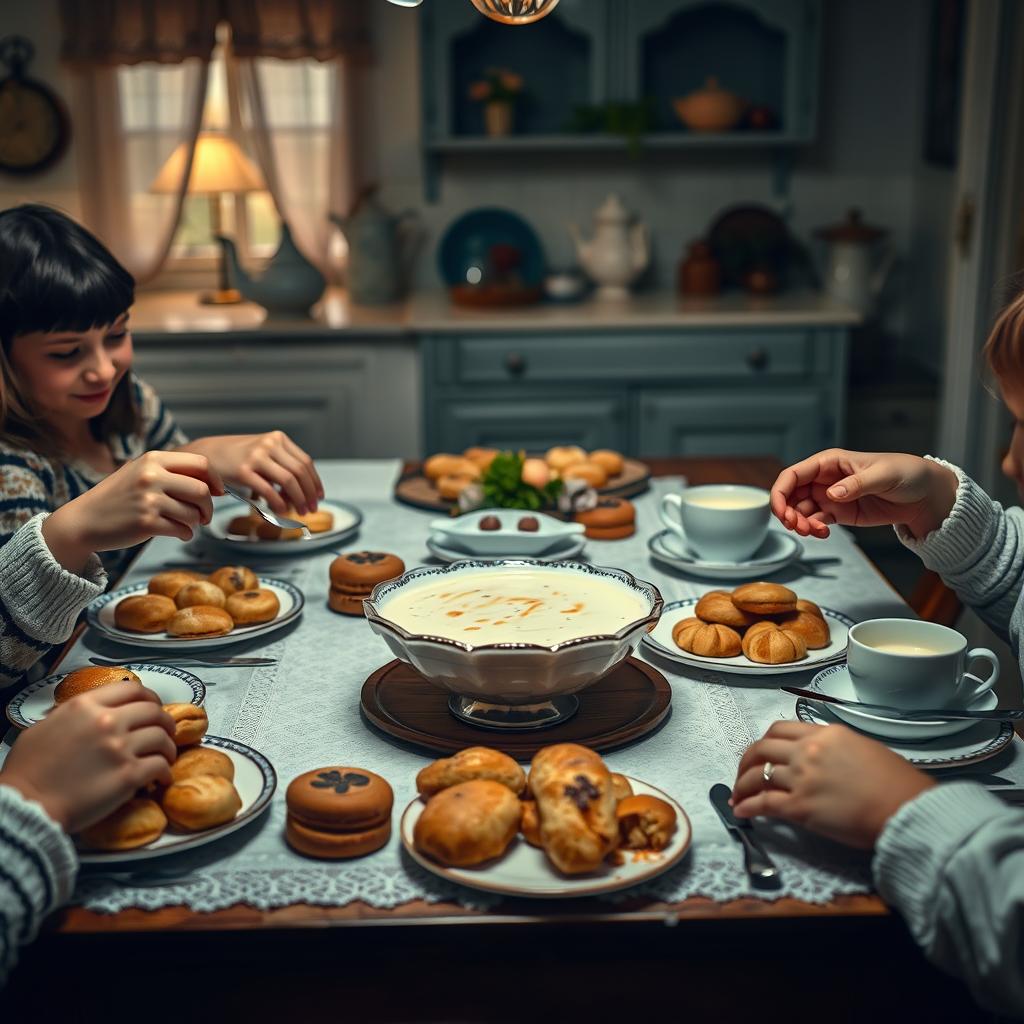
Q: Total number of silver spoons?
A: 1